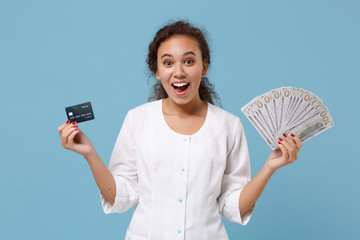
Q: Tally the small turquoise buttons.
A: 4